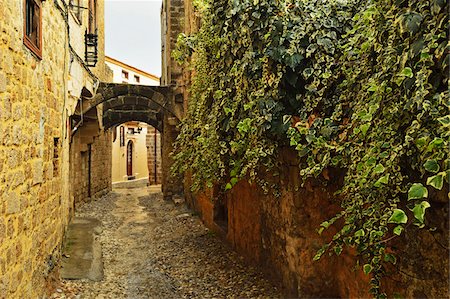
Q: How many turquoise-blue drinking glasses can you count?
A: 0